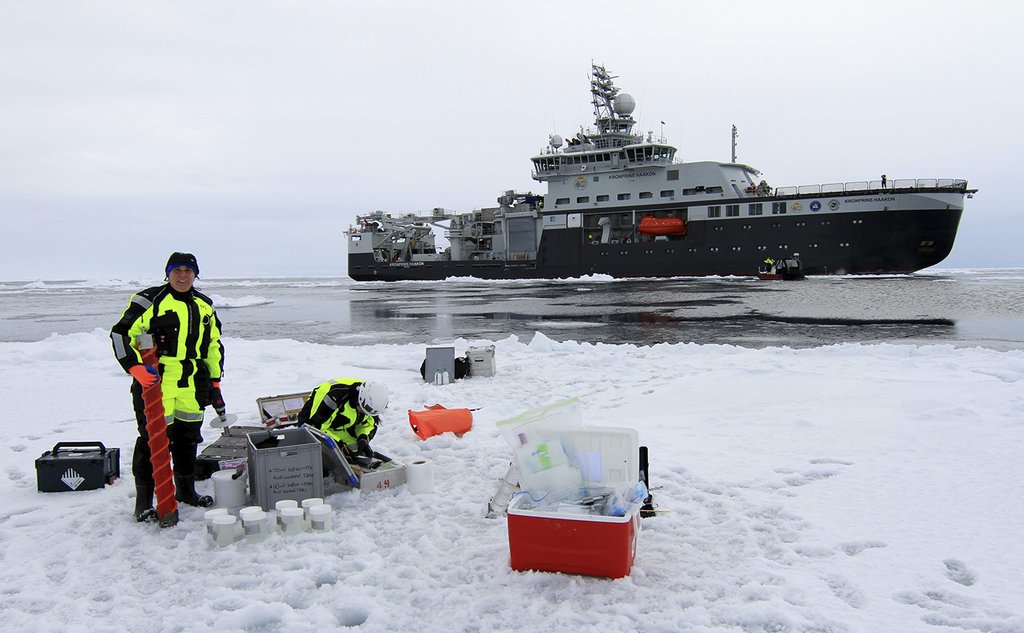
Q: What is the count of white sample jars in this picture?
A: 8